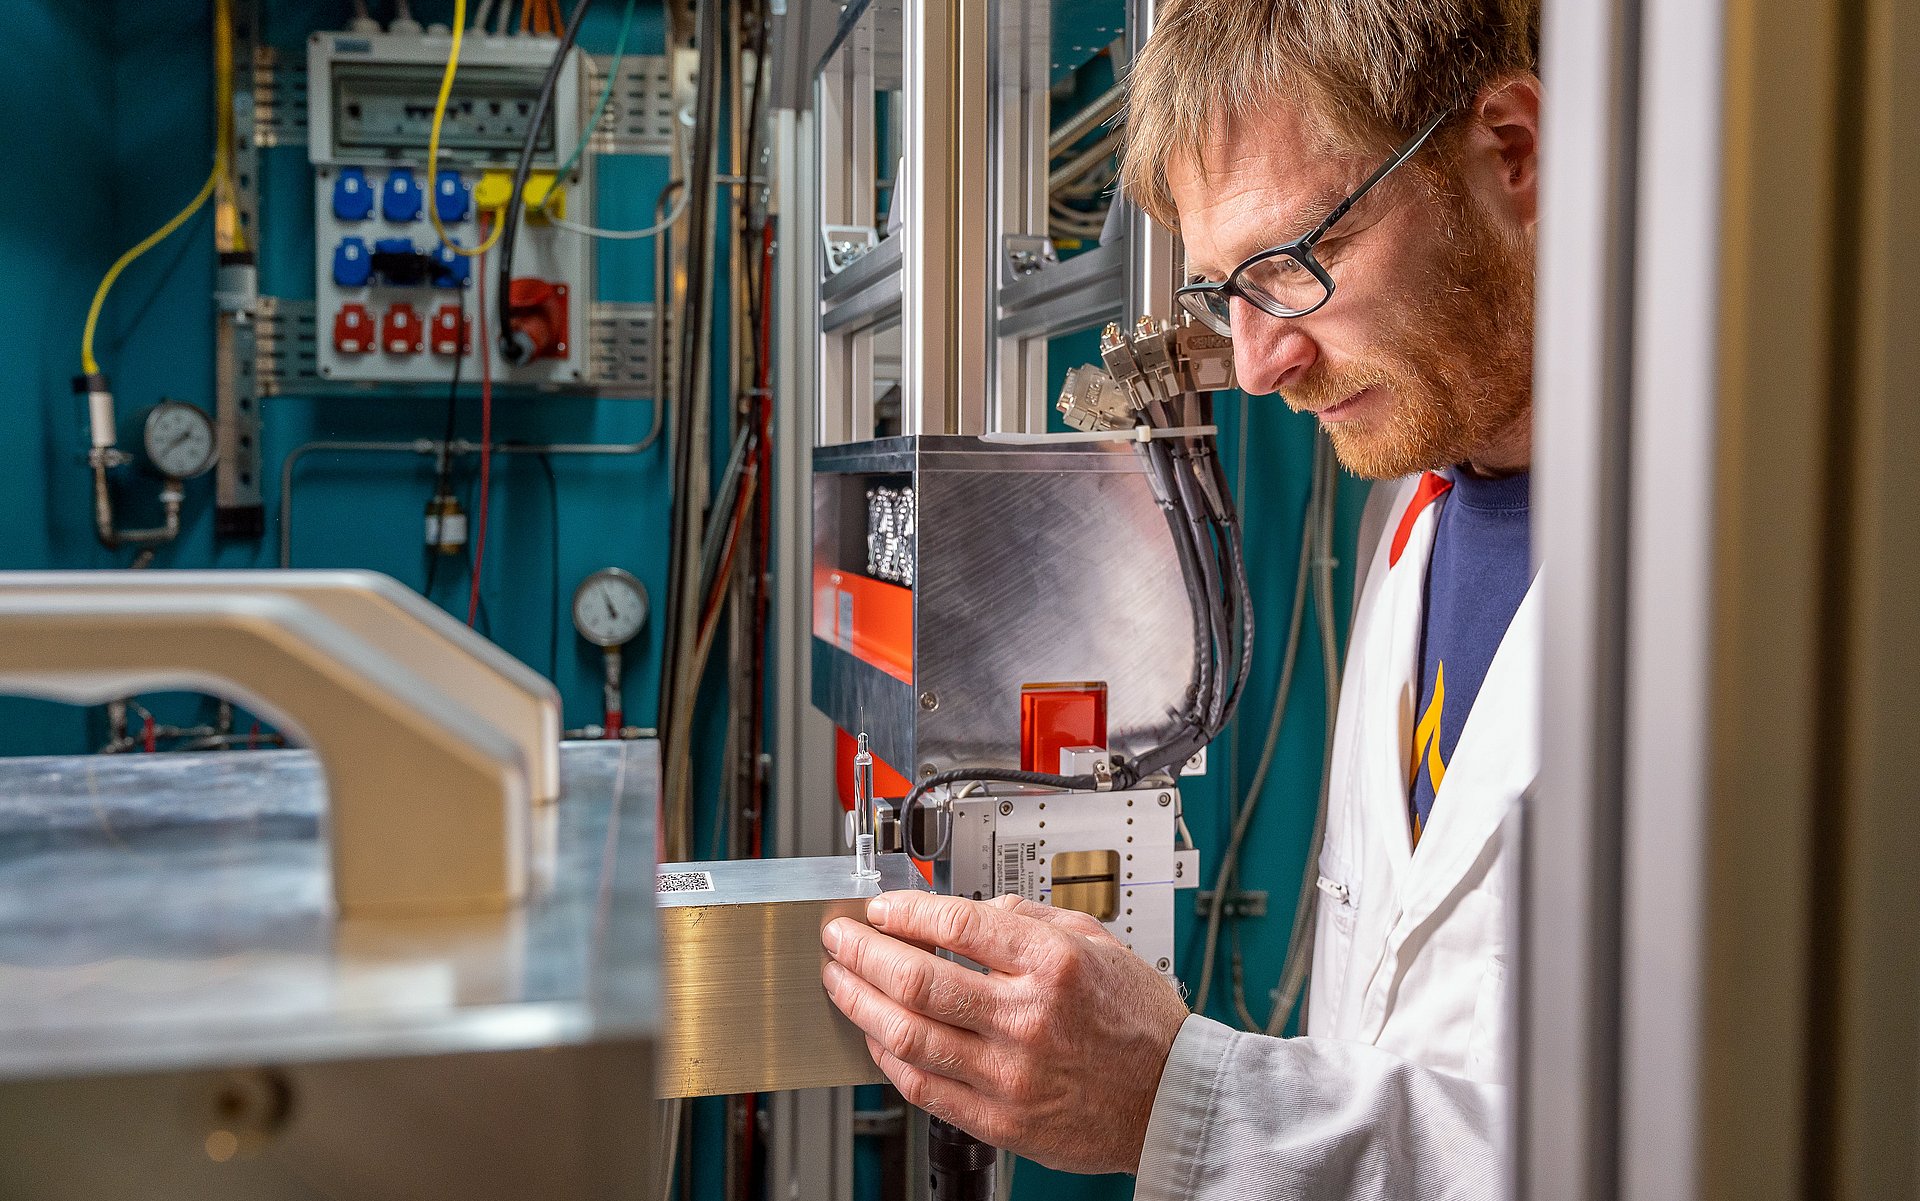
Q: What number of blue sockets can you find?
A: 6